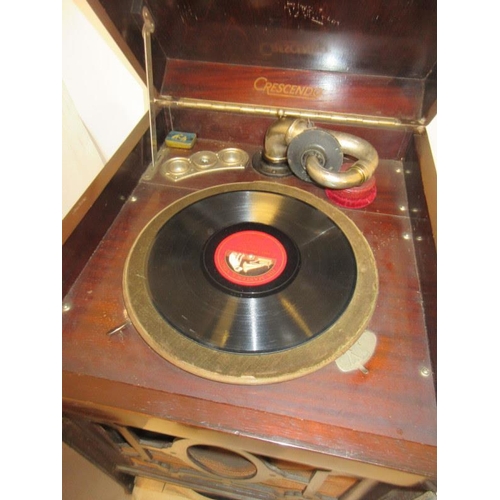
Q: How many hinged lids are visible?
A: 1